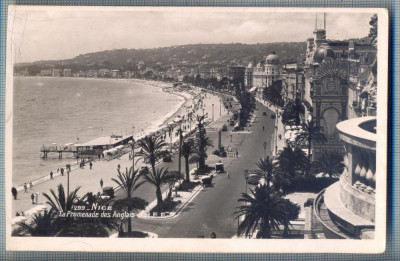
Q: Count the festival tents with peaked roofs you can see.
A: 0